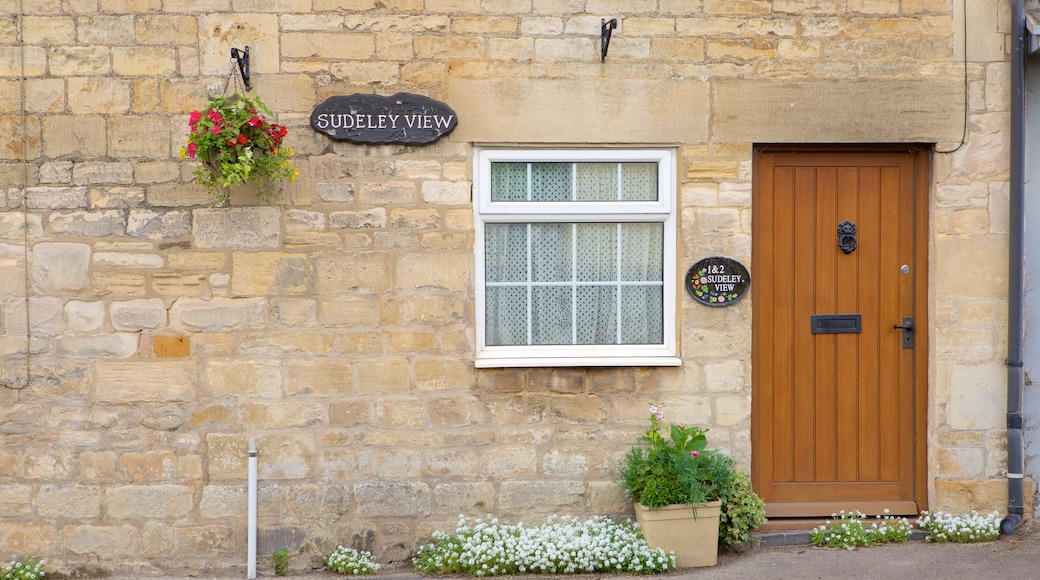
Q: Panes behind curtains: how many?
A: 12